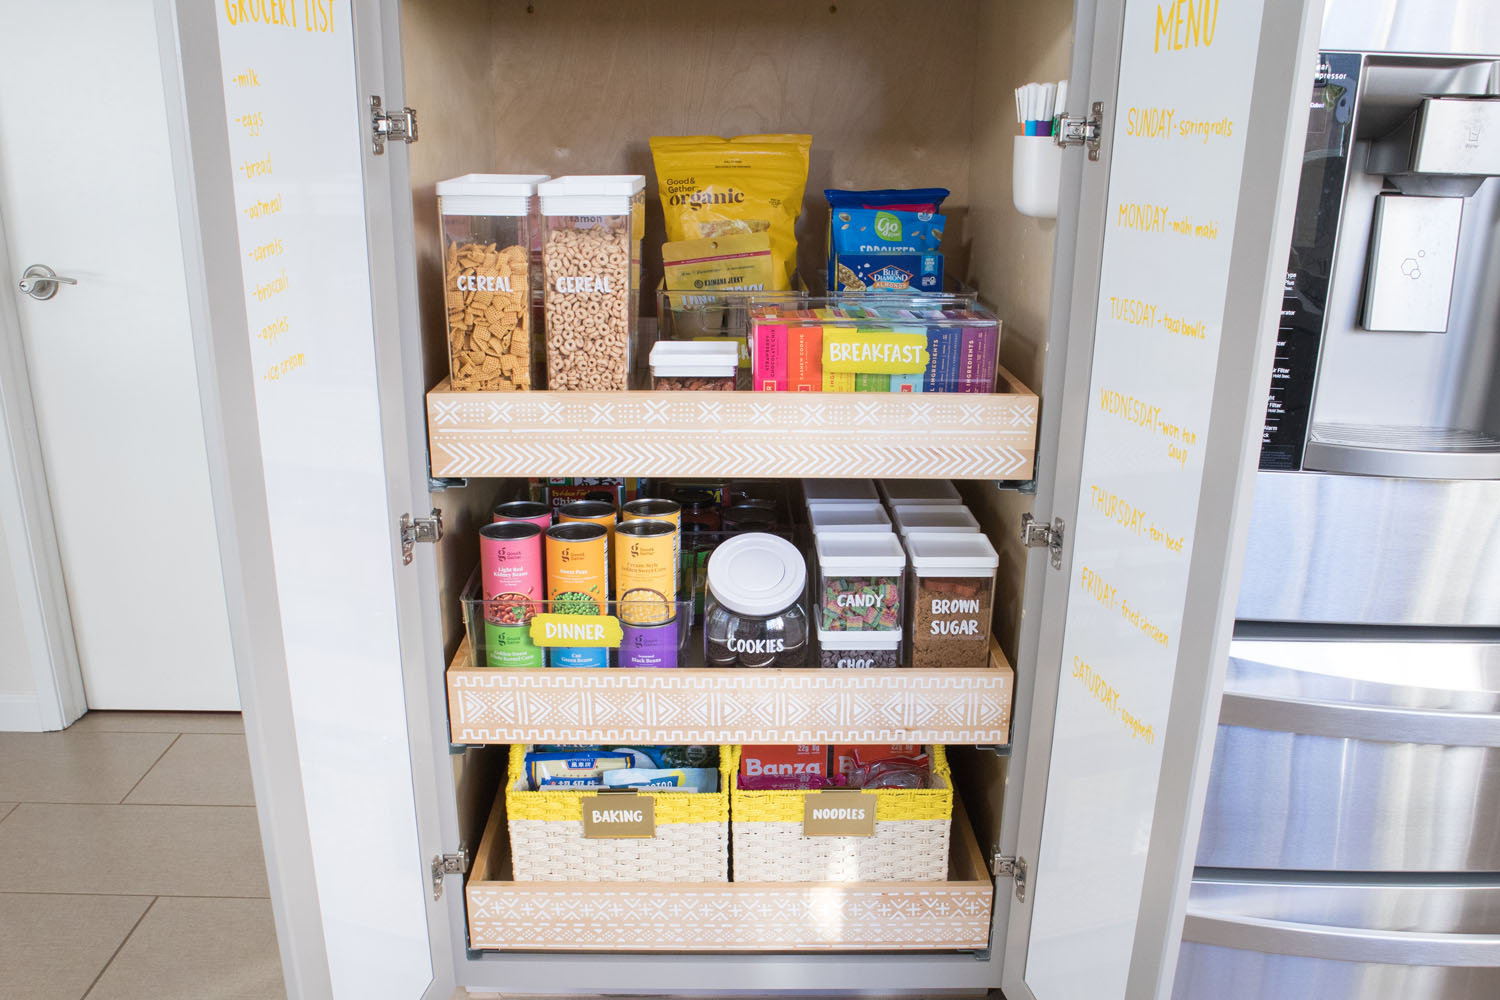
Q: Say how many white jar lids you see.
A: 11